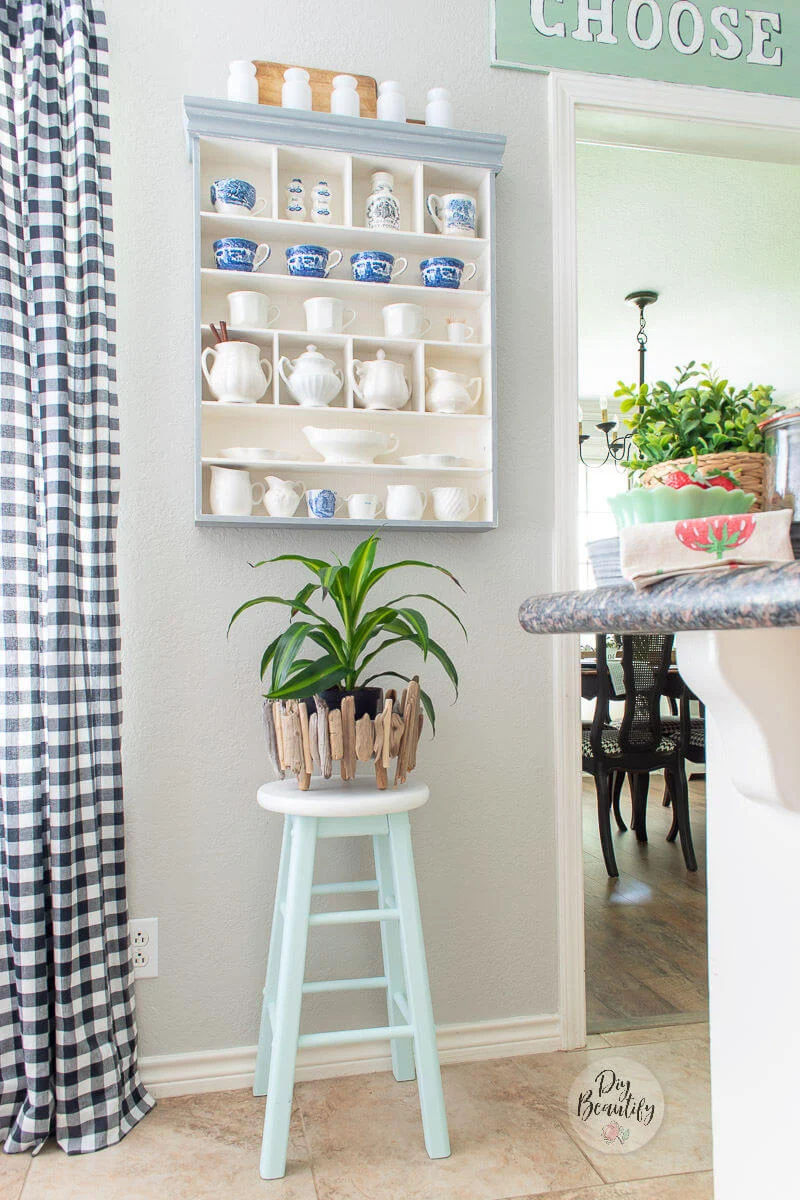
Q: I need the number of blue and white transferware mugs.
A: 7